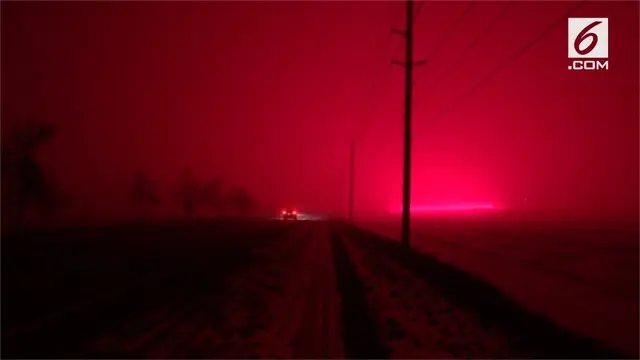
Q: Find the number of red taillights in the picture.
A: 2